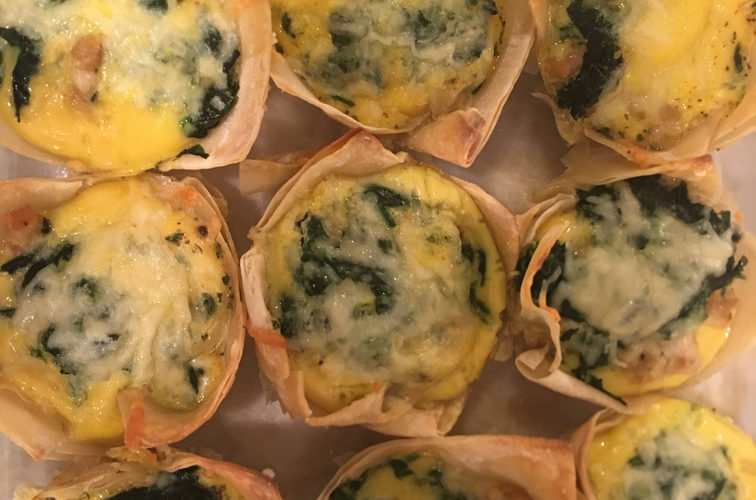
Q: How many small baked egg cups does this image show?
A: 9